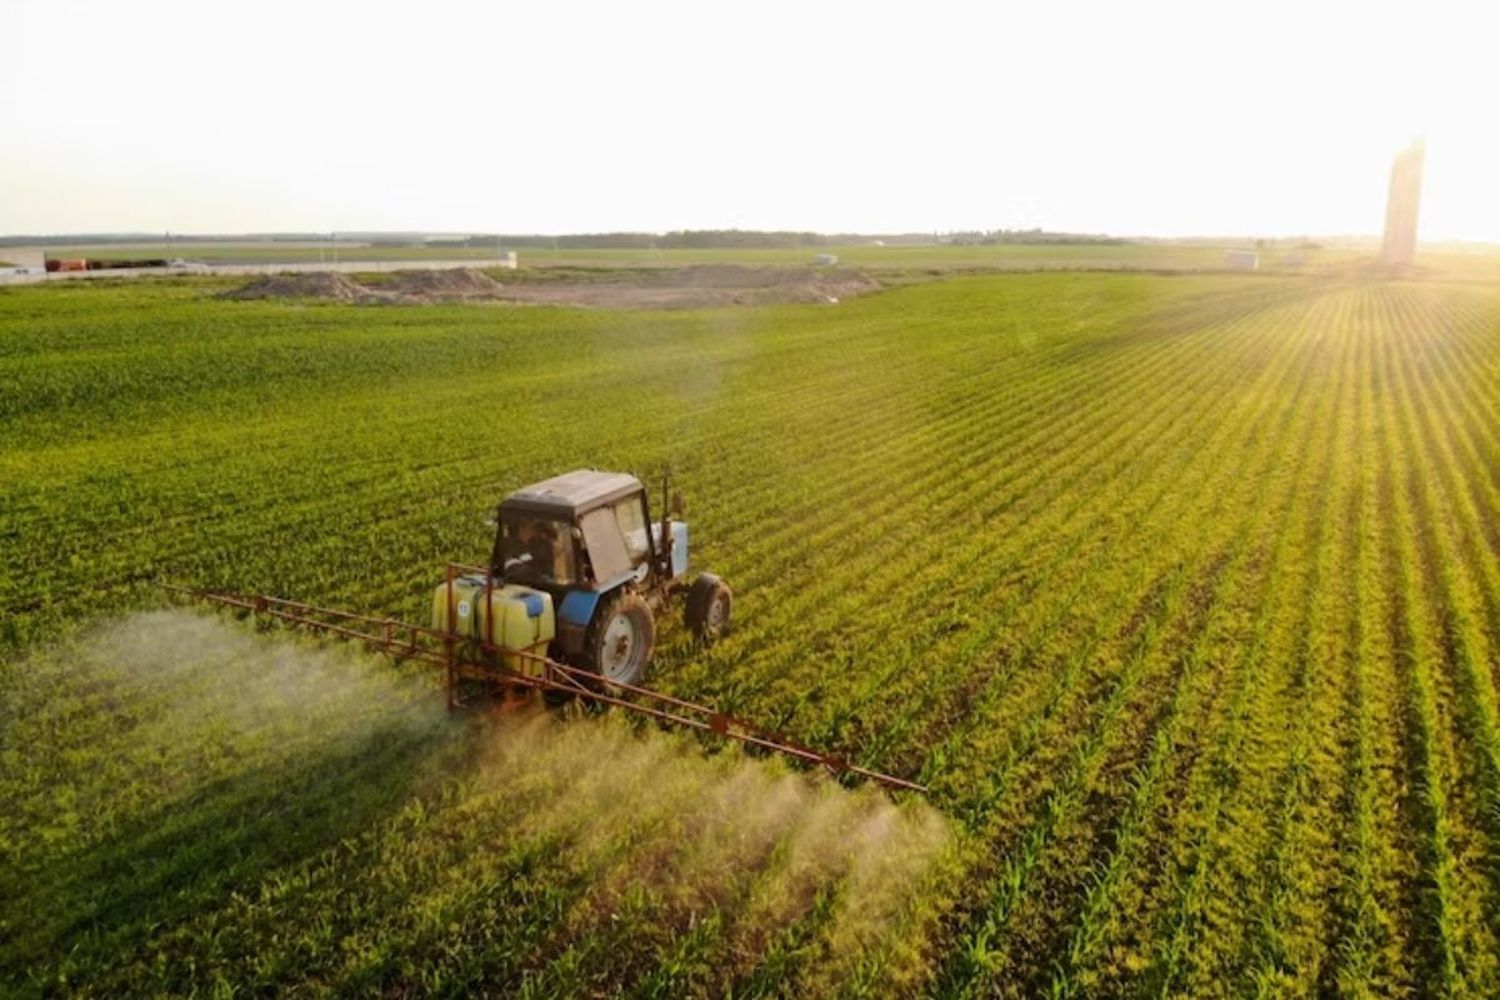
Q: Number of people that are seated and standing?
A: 1